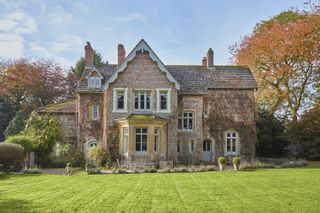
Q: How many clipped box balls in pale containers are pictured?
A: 2